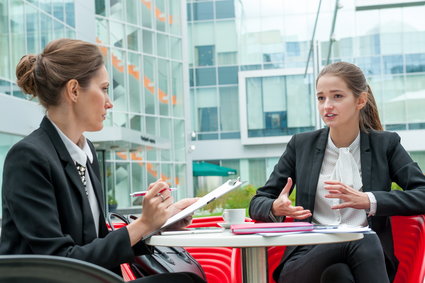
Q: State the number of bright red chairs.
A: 2